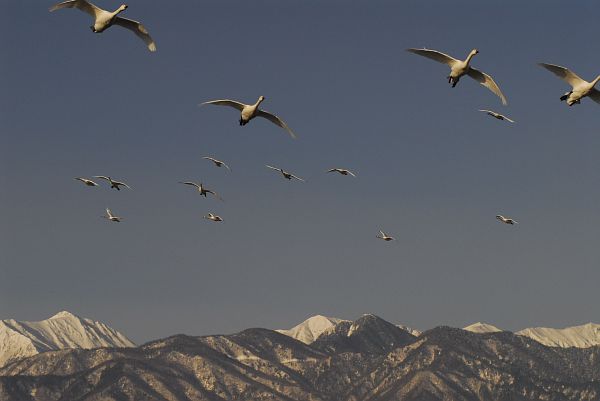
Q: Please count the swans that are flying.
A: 15